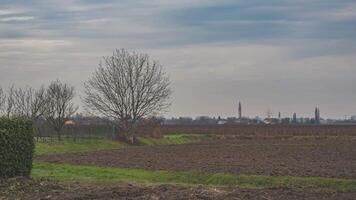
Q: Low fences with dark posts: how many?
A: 1